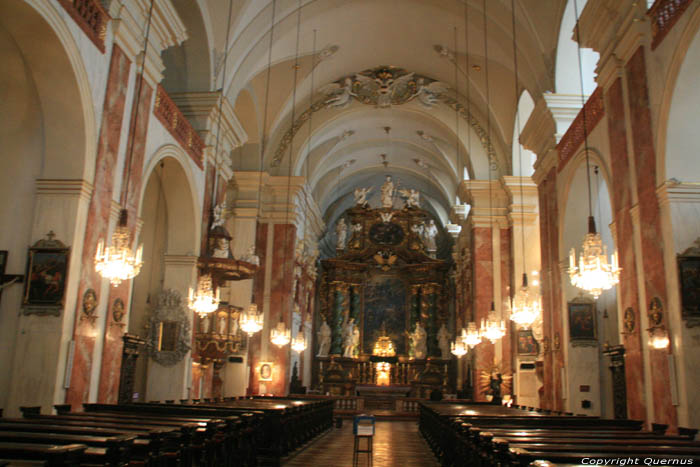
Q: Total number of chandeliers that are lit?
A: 10